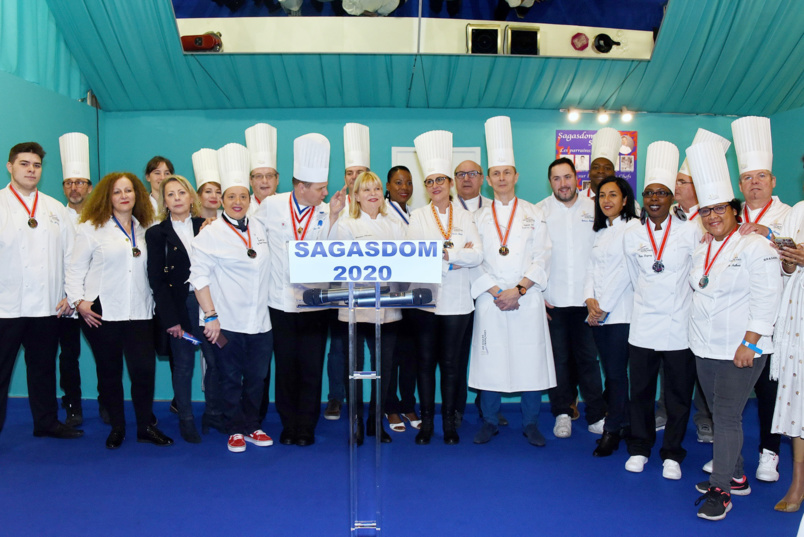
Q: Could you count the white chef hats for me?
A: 13